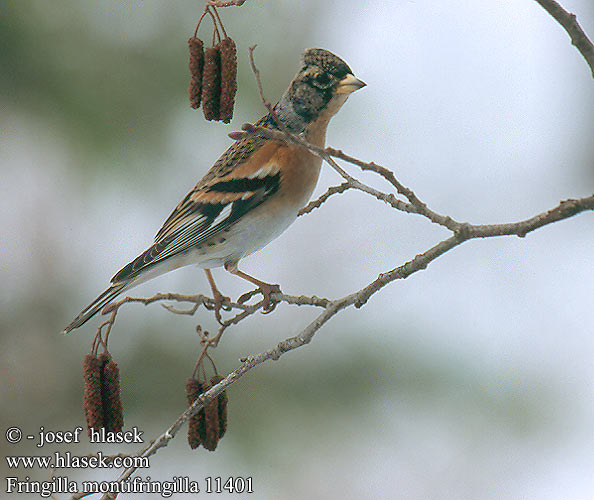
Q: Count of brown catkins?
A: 8